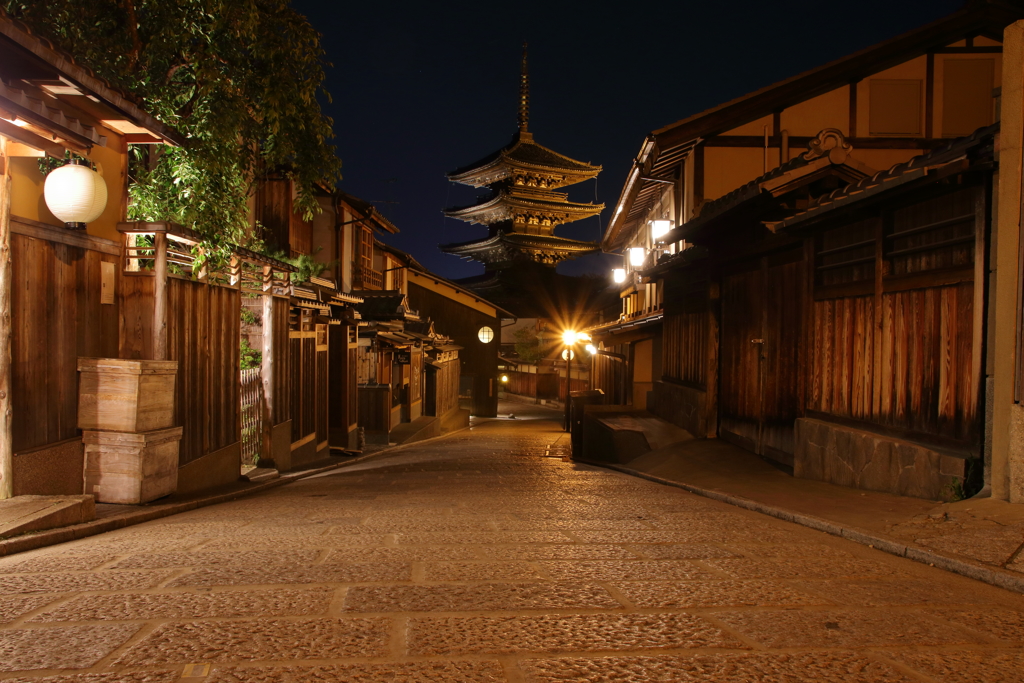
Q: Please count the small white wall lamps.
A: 3